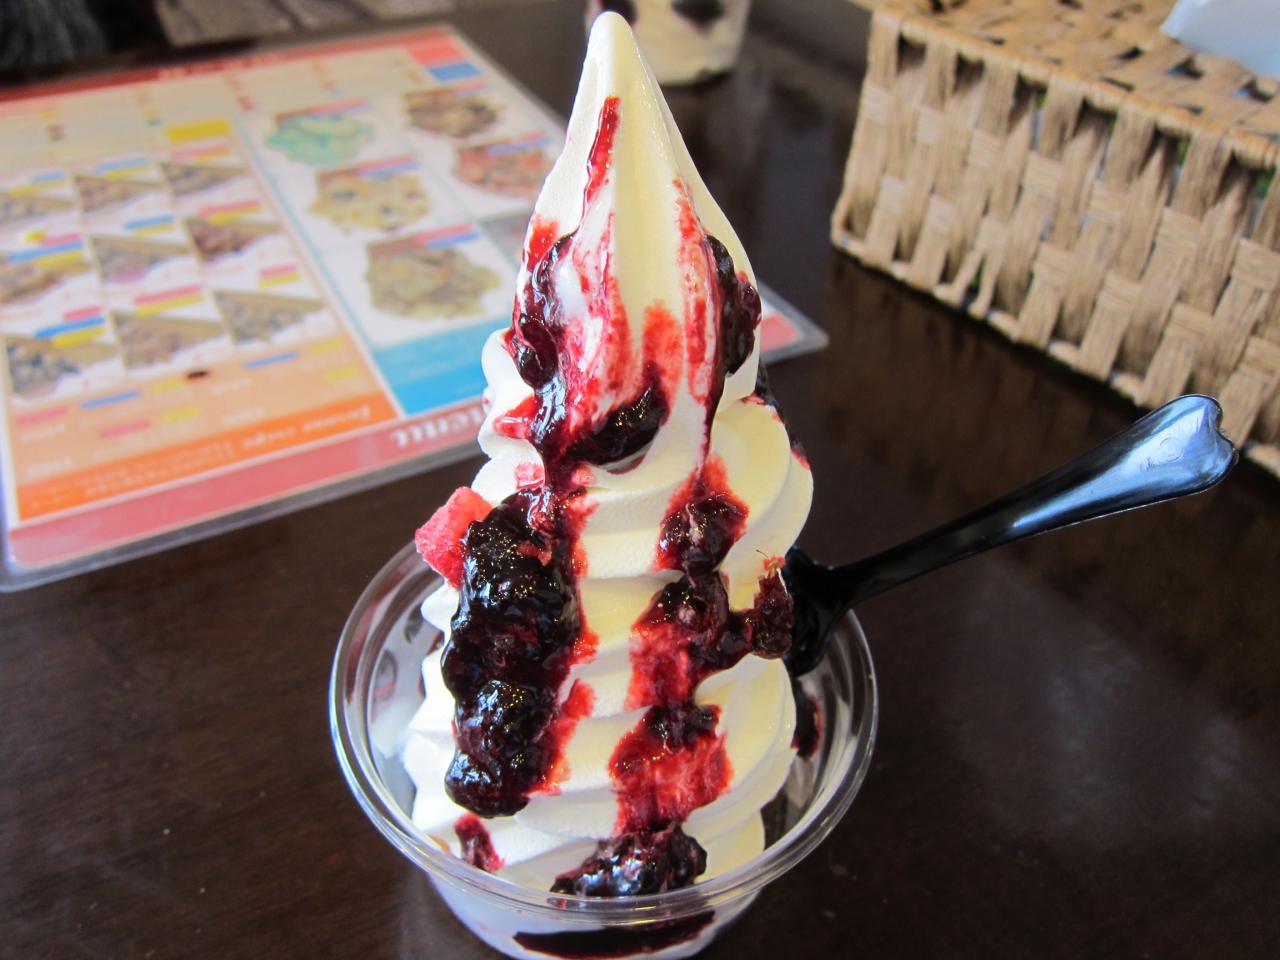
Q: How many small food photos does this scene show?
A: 14